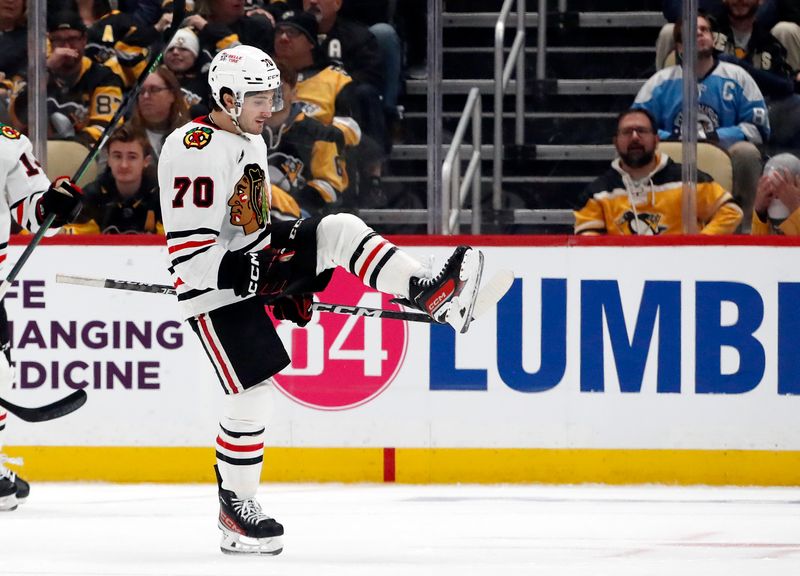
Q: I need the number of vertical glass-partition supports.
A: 3